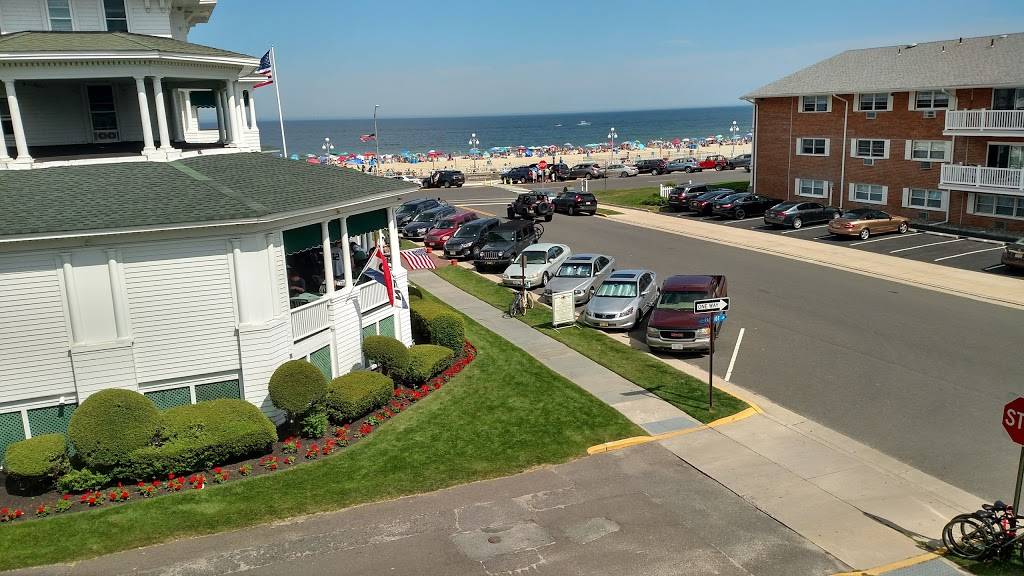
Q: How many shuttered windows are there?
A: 10